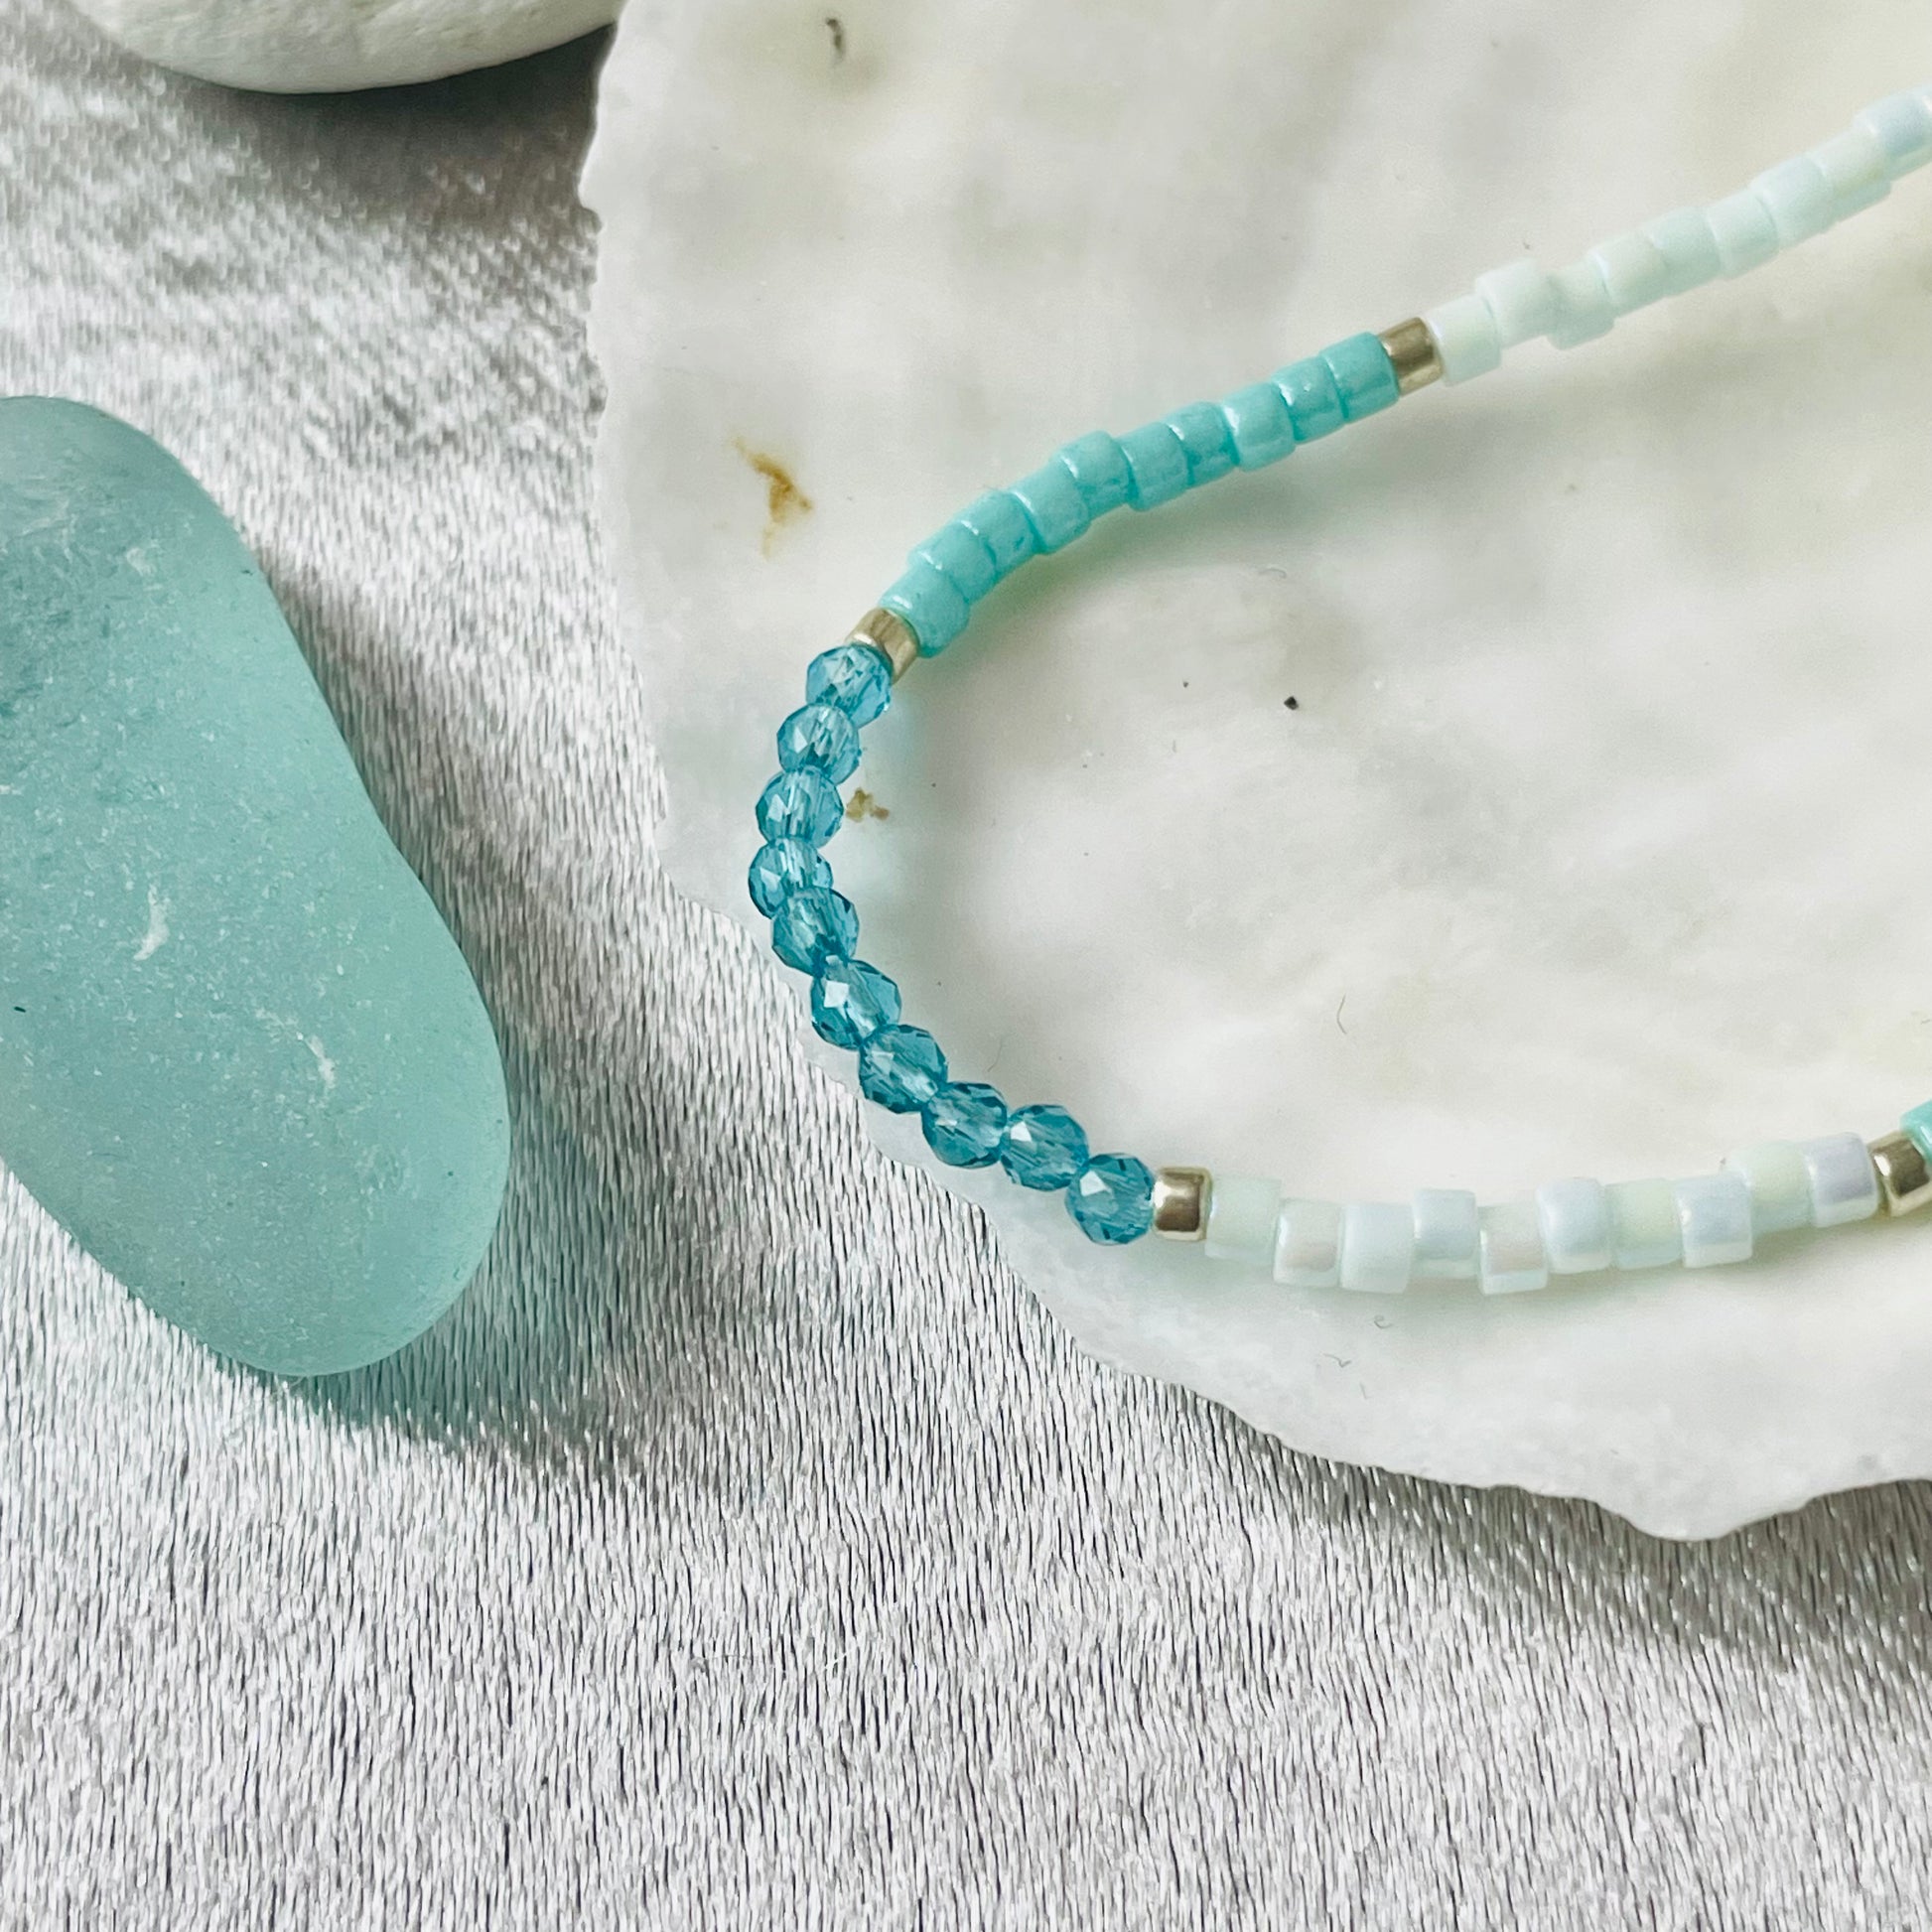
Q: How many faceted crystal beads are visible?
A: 10